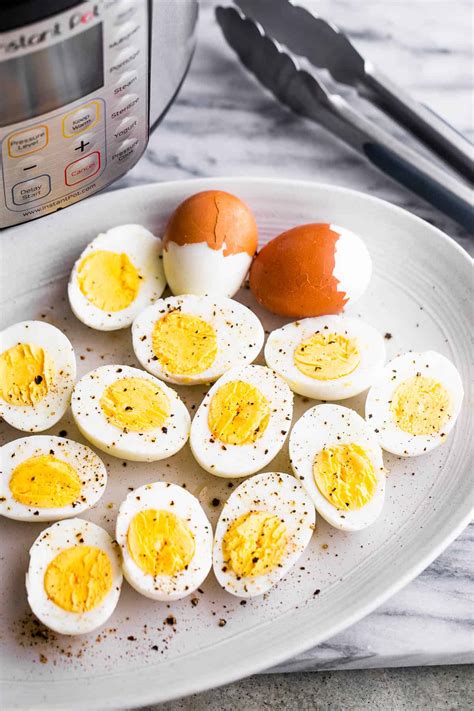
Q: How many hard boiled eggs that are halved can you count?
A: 12